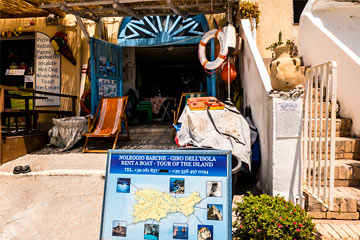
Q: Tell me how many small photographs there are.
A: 8